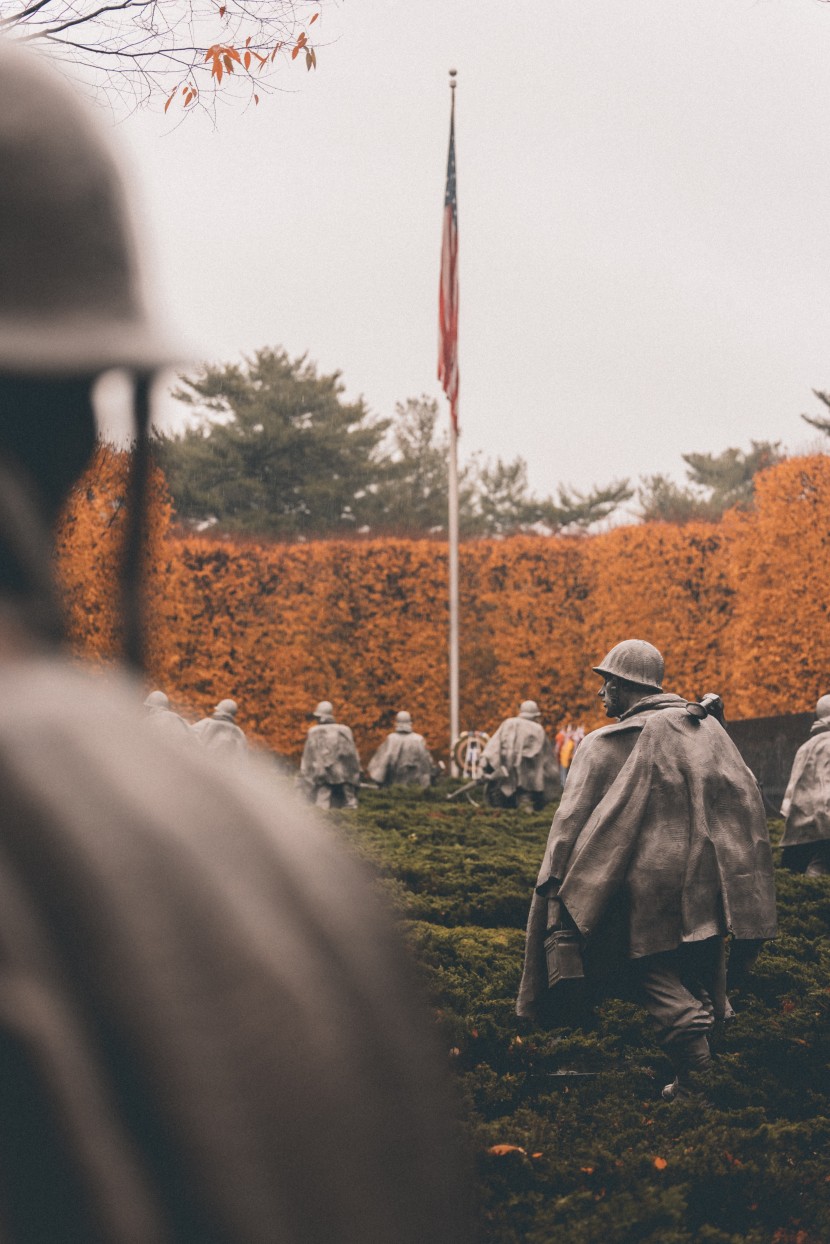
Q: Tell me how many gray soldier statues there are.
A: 8